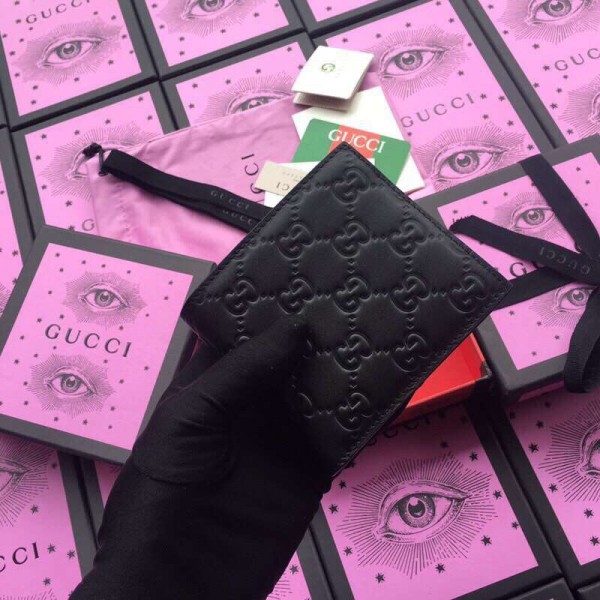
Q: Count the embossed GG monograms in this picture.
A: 12